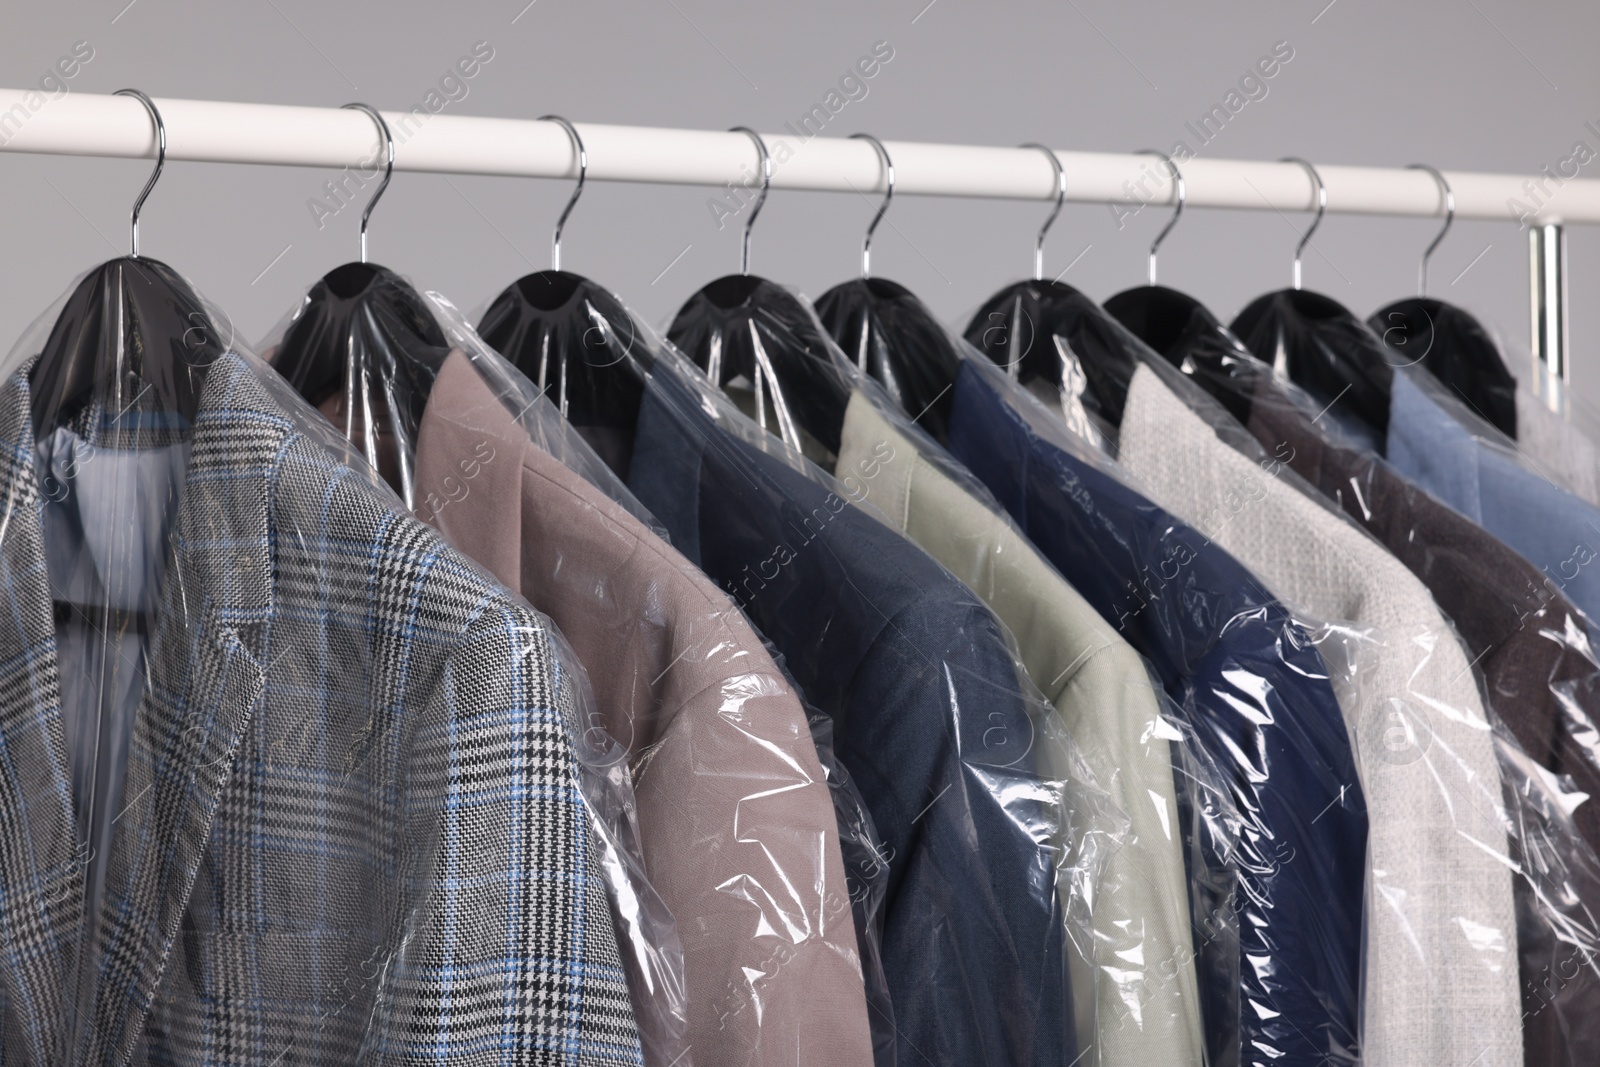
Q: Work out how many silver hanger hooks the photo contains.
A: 9